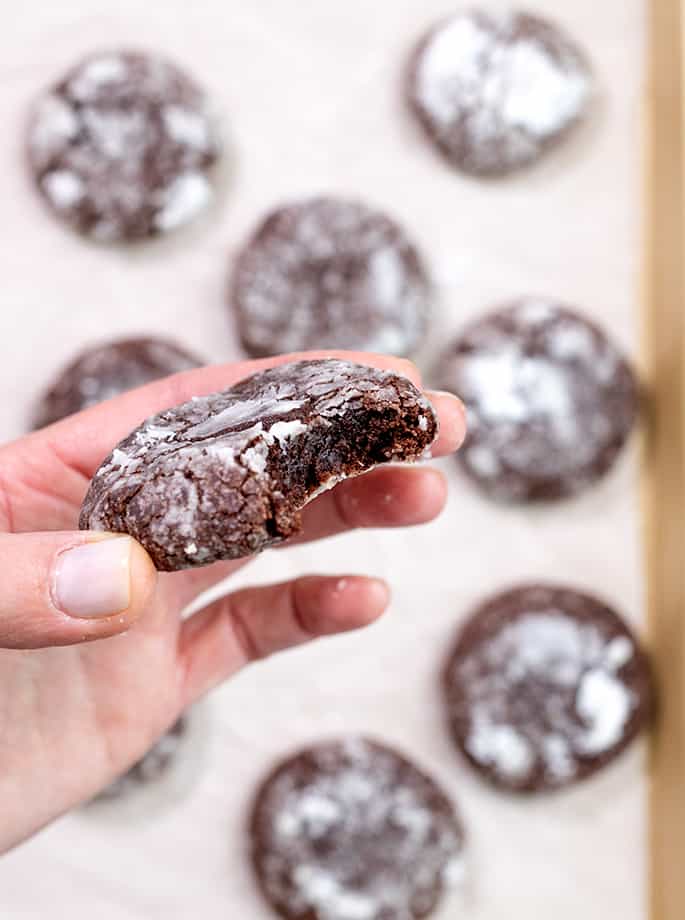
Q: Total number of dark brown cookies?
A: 9